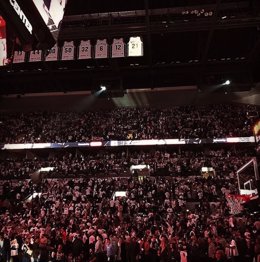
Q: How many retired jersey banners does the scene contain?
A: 8